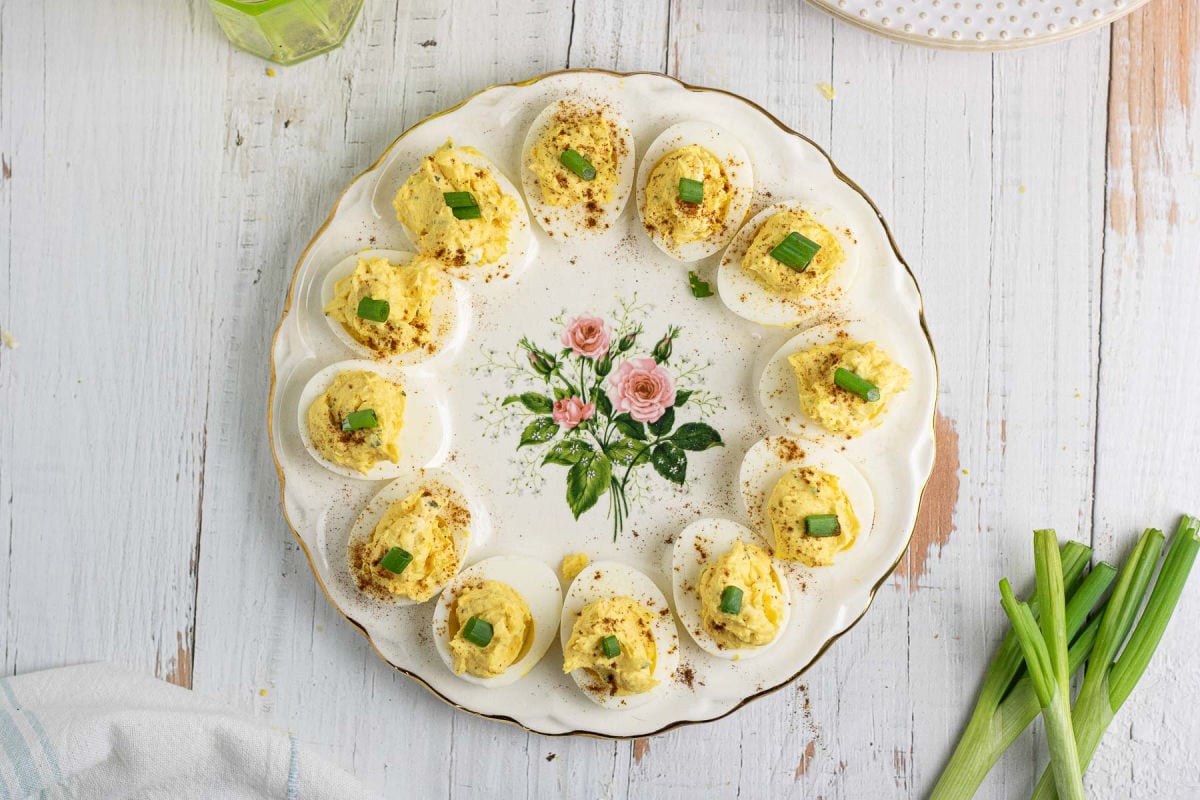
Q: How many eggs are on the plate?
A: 12